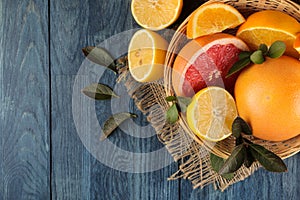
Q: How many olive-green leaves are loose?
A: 3